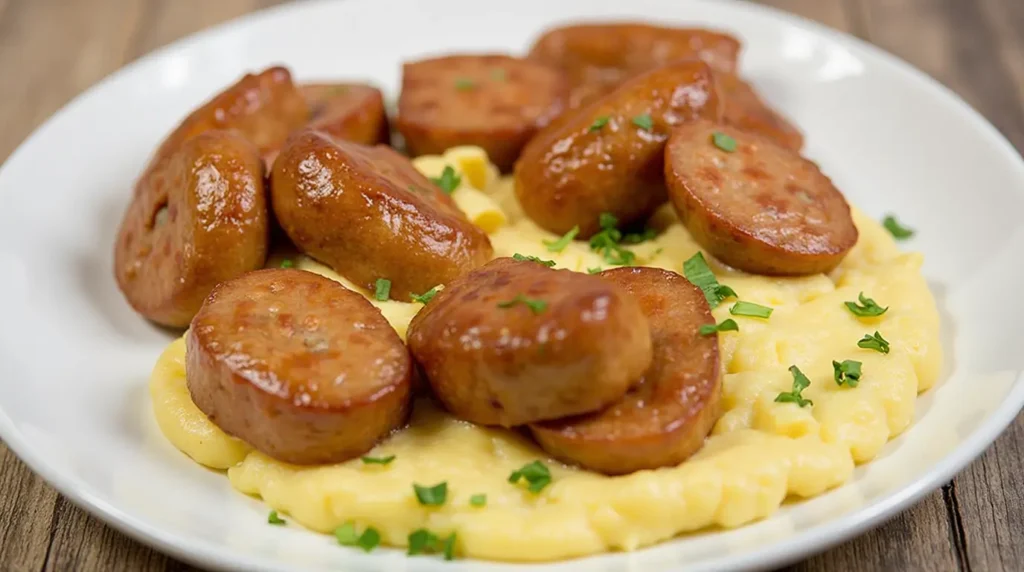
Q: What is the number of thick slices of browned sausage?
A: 12